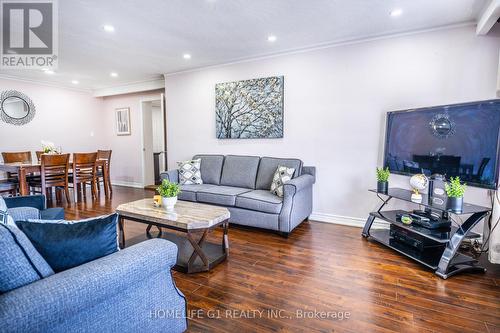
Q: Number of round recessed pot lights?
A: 7